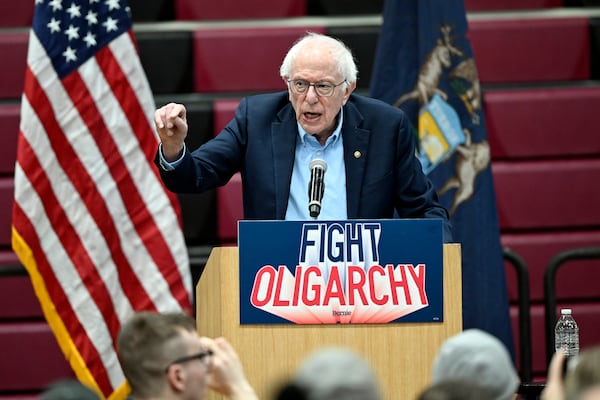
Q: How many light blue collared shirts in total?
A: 1